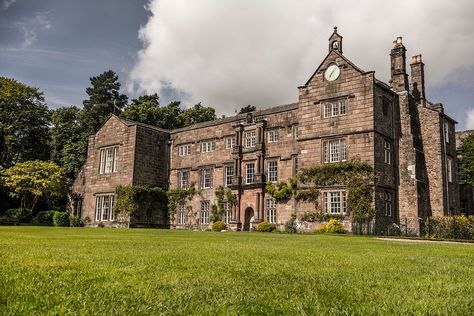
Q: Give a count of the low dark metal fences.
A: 1